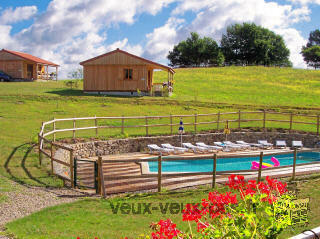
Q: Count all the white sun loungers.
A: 10